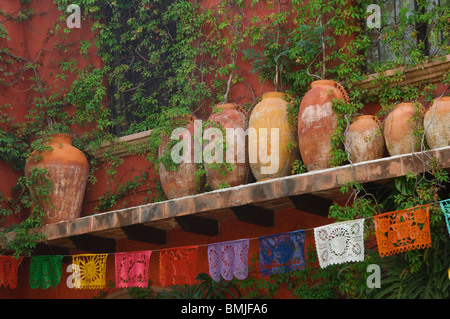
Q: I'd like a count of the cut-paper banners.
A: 10